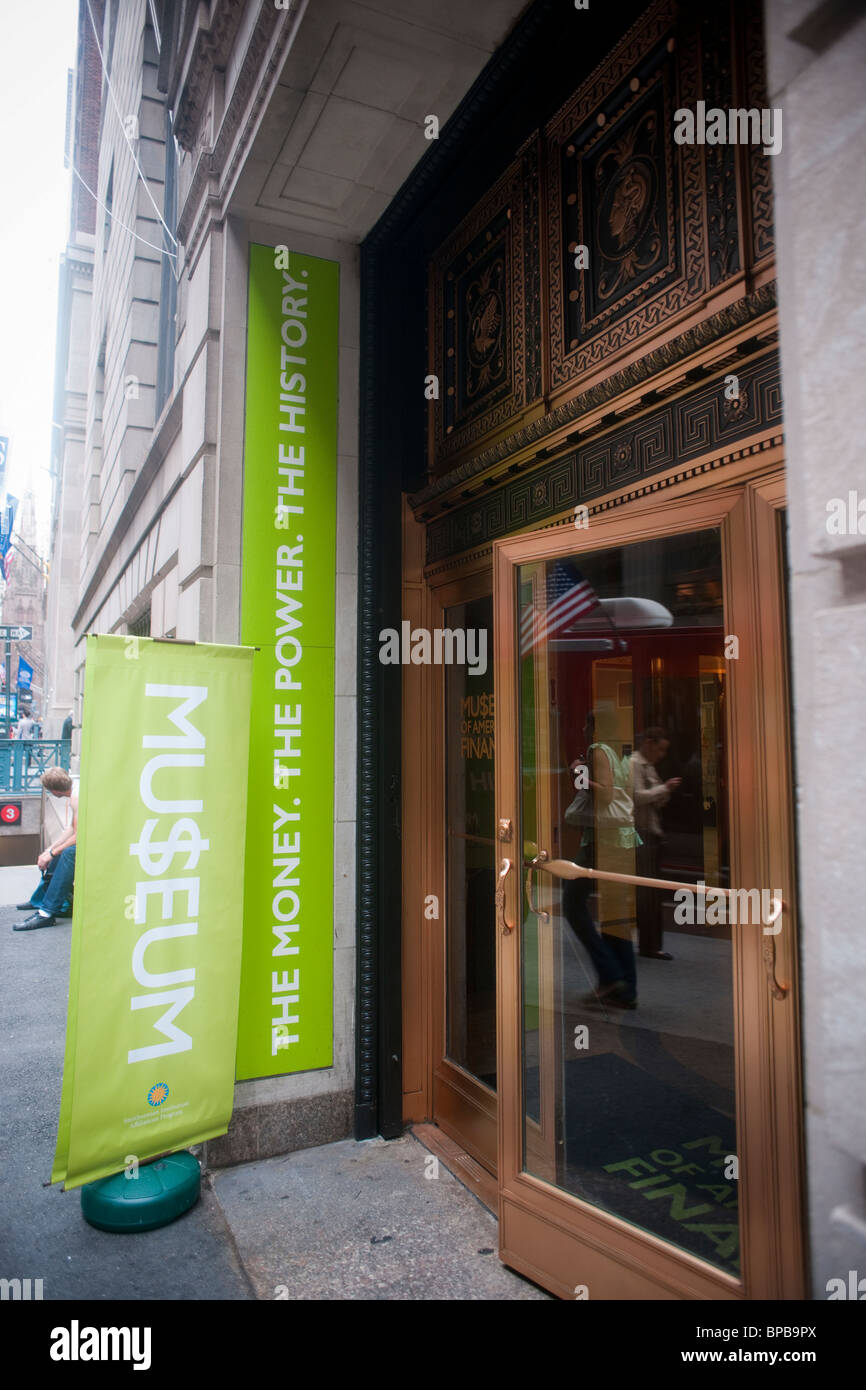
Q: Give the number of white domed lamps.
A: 0